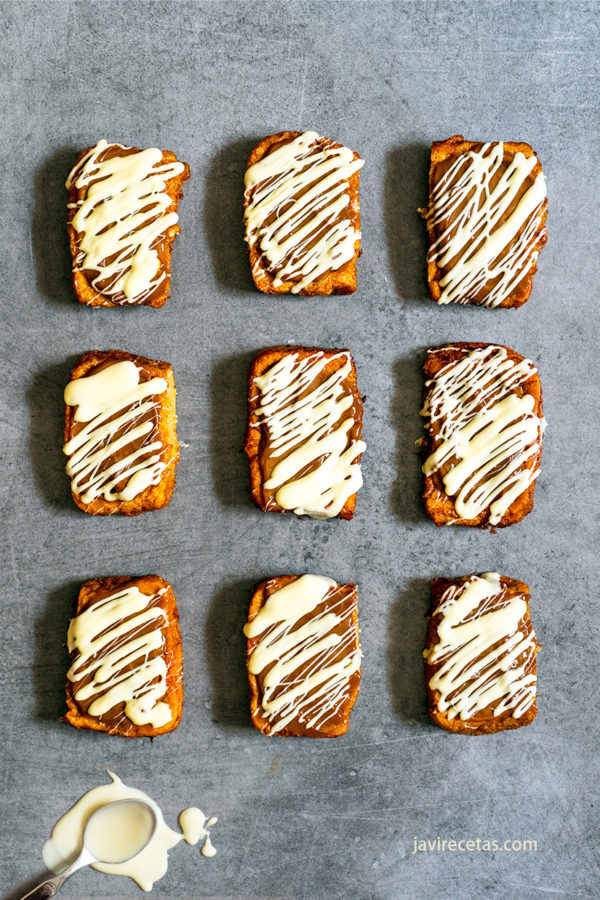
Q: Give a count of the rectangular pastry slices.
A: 9